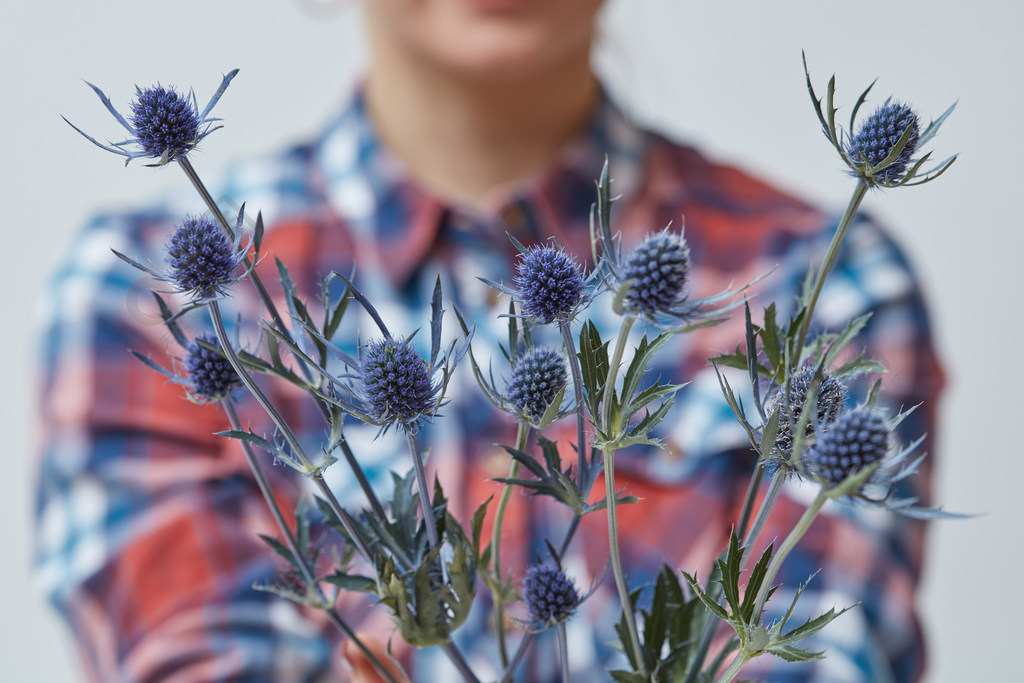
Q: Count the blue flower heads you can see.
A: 11